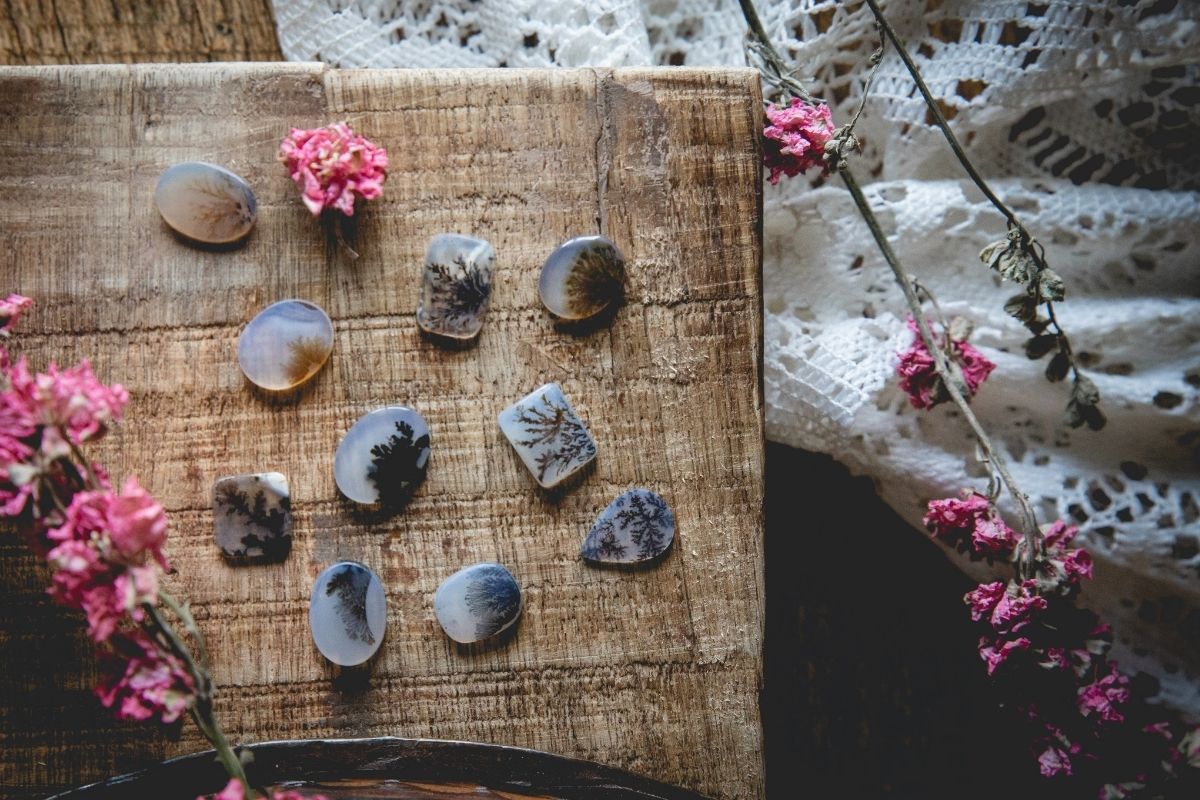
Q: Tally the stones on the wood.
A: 10